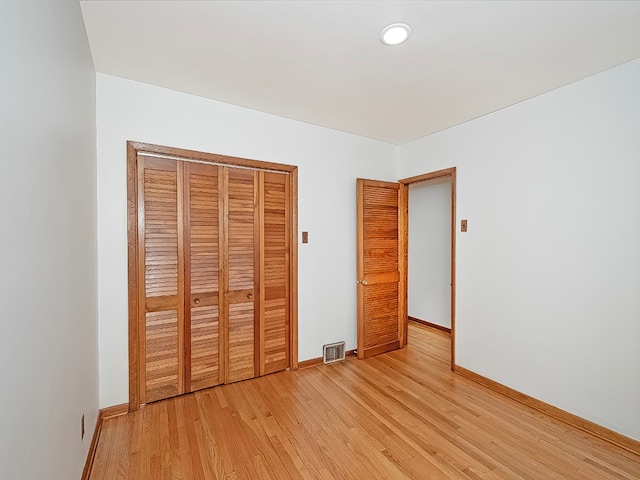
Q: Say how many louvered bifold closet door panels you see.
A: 4